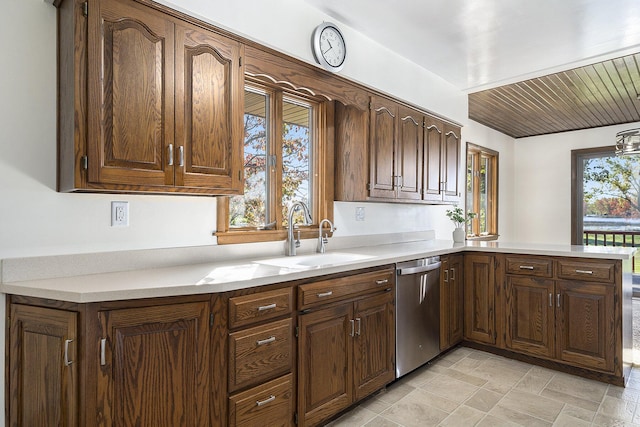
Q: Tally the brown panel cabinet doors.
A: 15